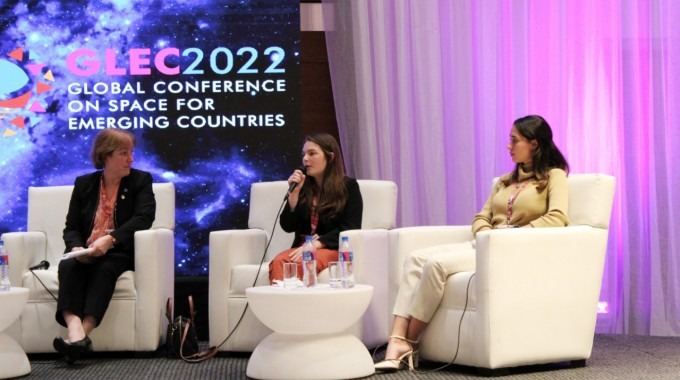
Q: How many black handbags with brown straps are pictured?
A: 1